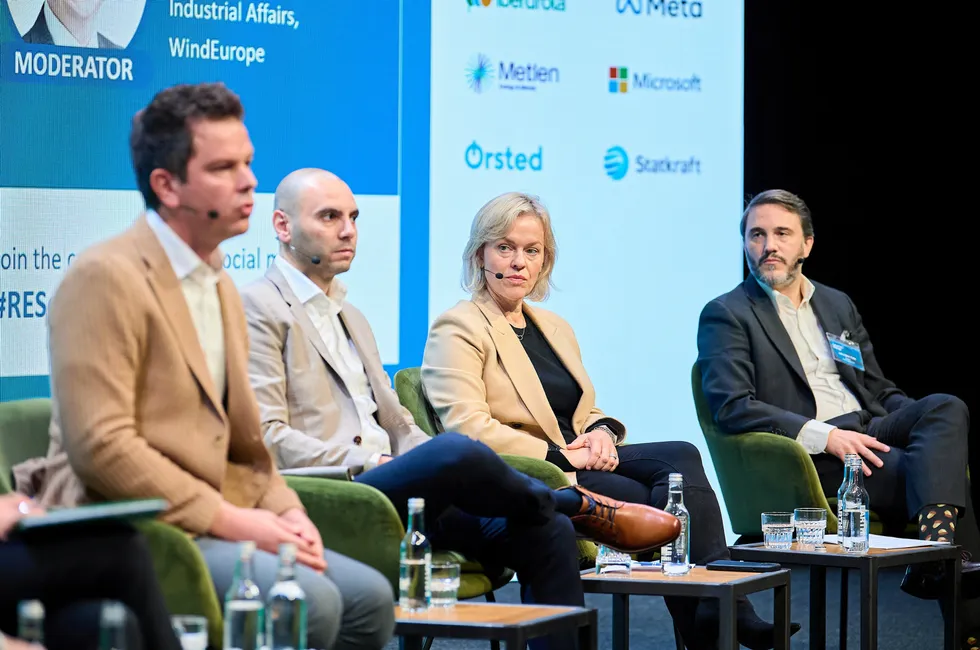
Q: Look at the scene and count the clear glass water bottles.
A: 8